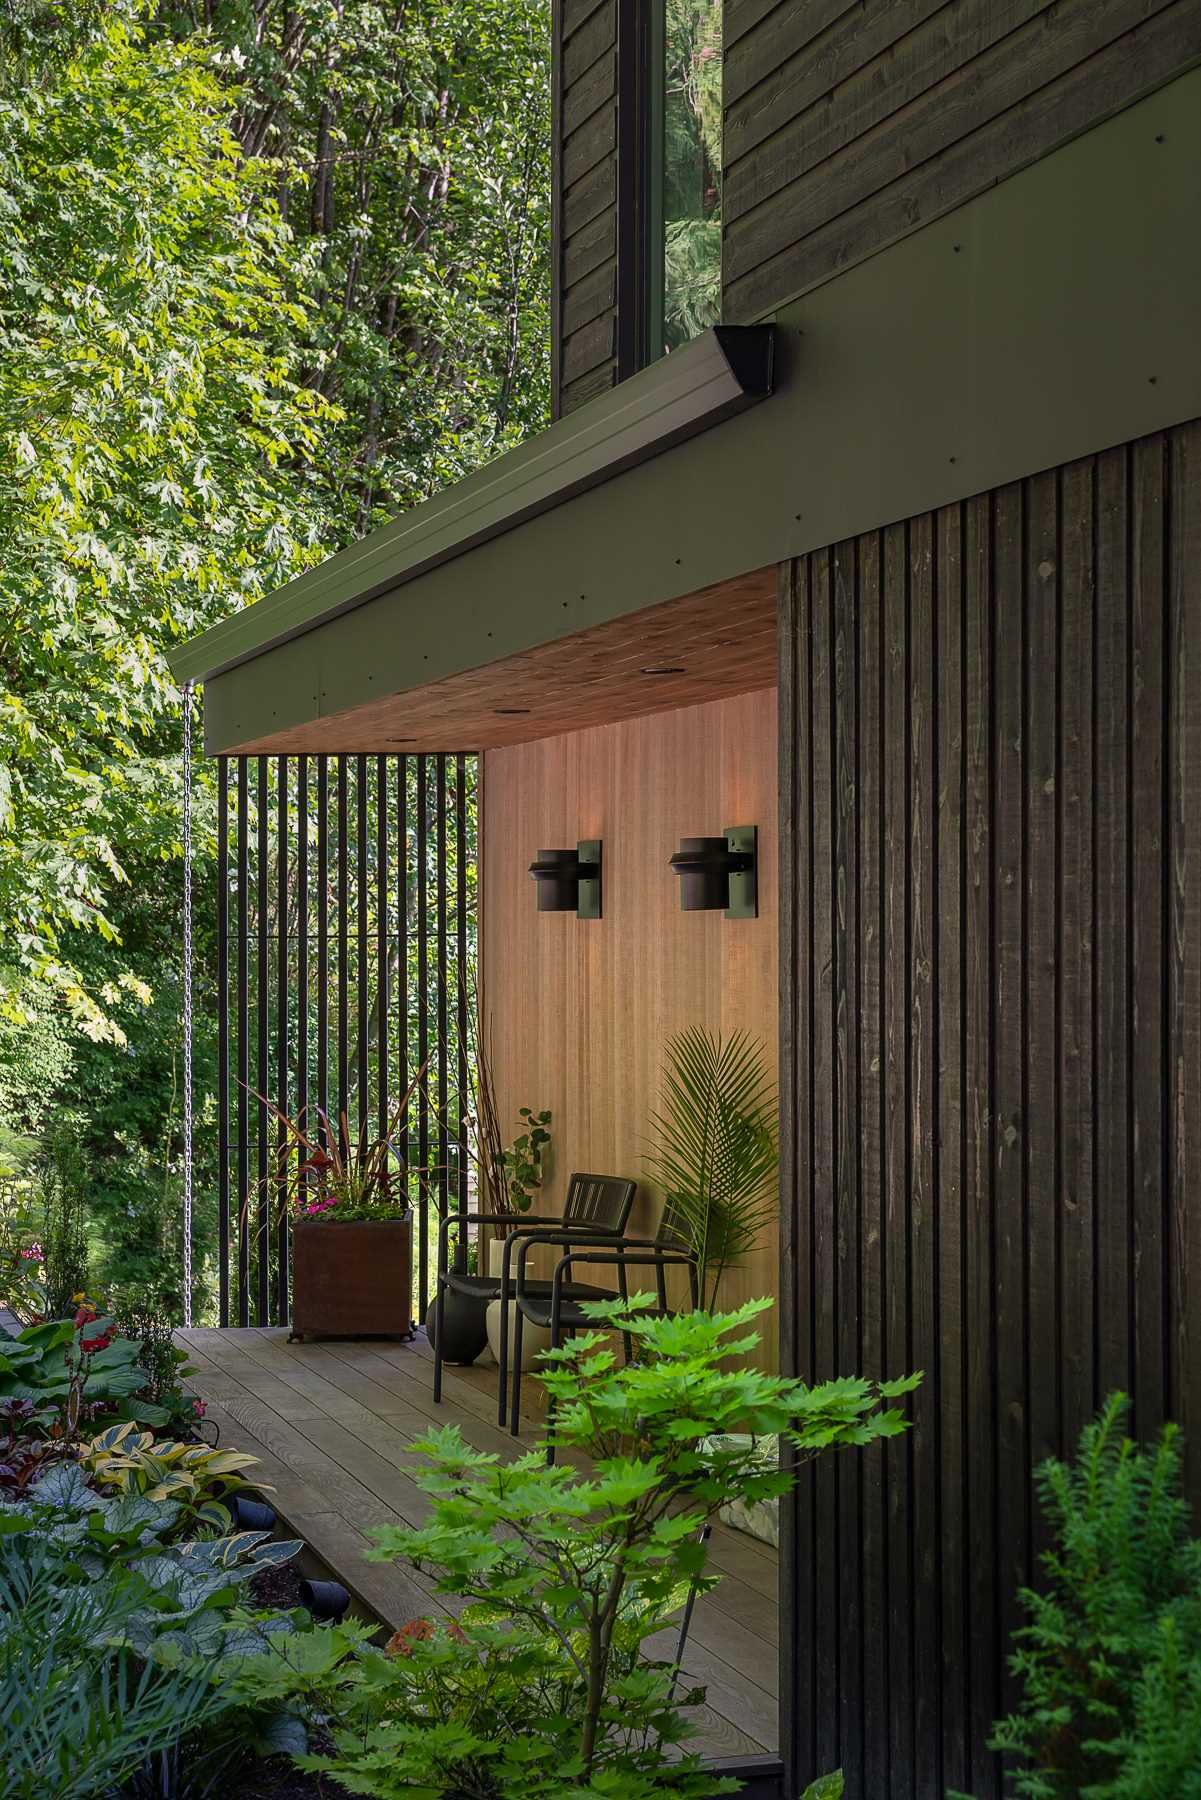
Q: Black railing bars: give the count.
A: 13